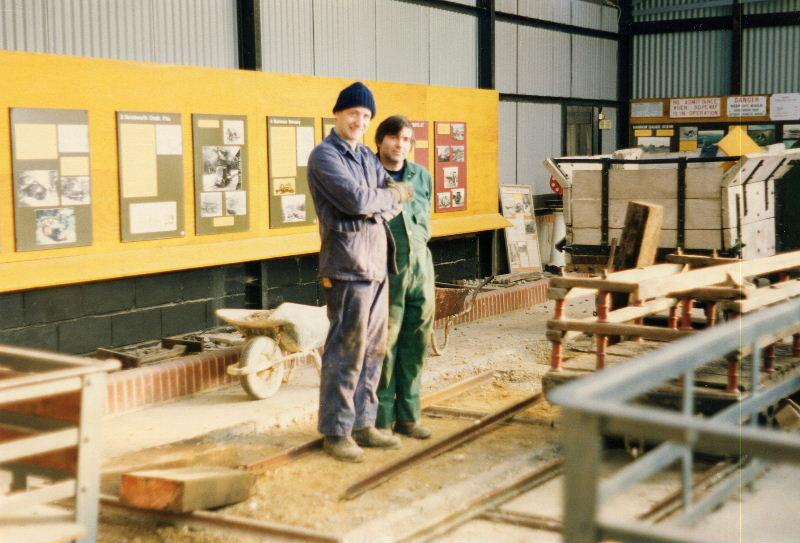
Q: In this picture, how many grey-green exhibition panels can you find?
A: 5